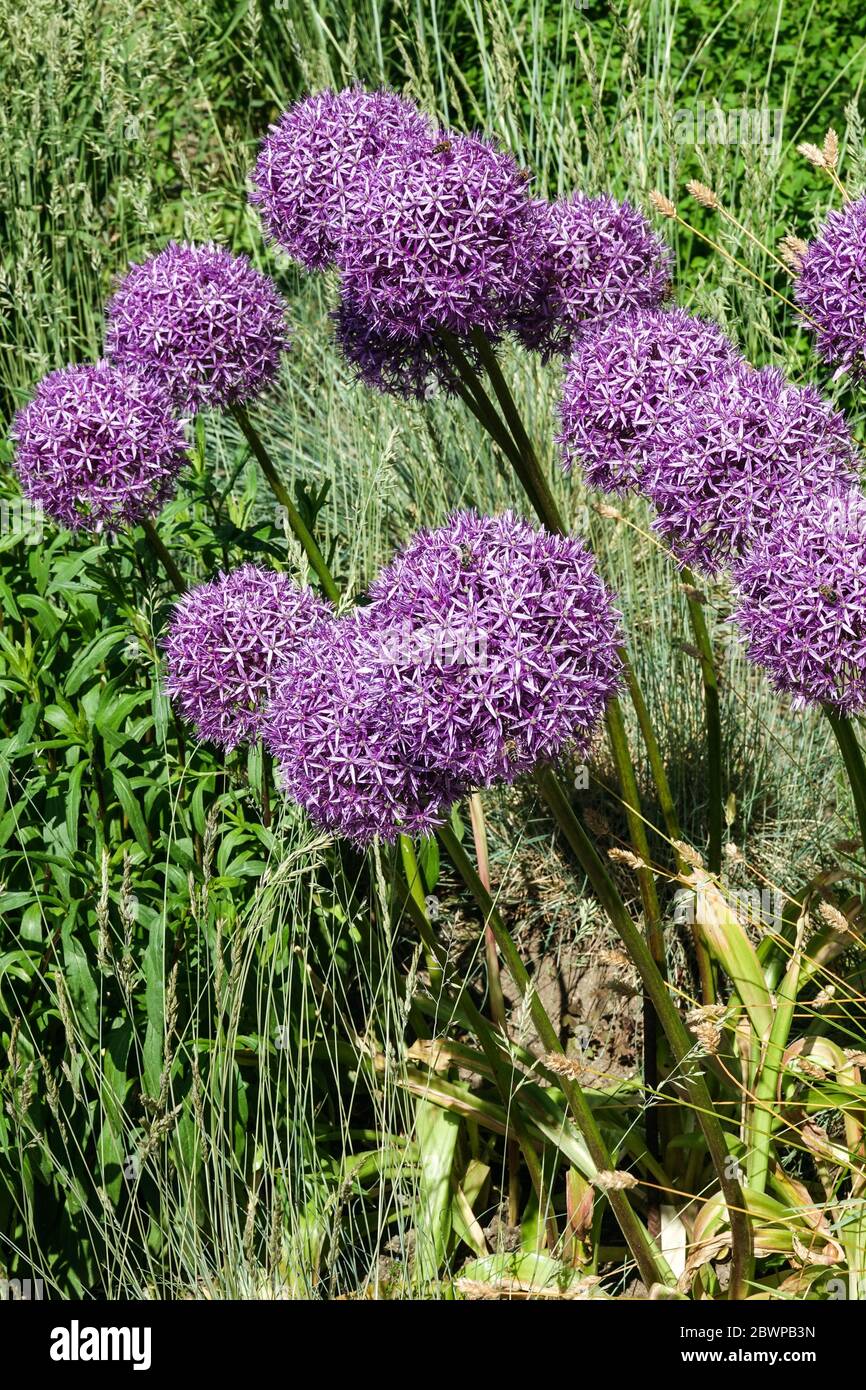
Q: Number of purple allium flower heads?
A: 13